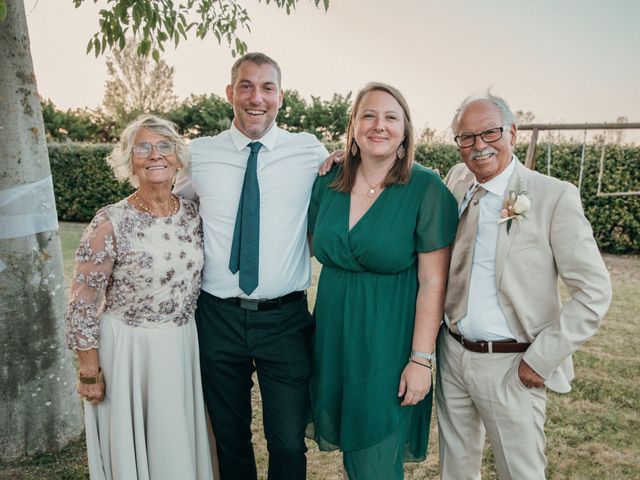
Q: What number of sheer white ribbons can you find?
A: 1